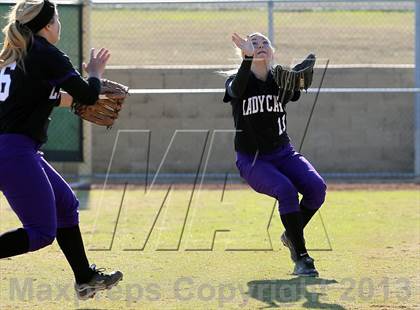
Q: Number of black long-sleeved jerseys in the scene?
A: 2